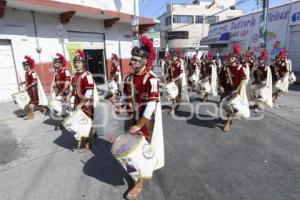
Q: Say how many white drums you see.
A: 12